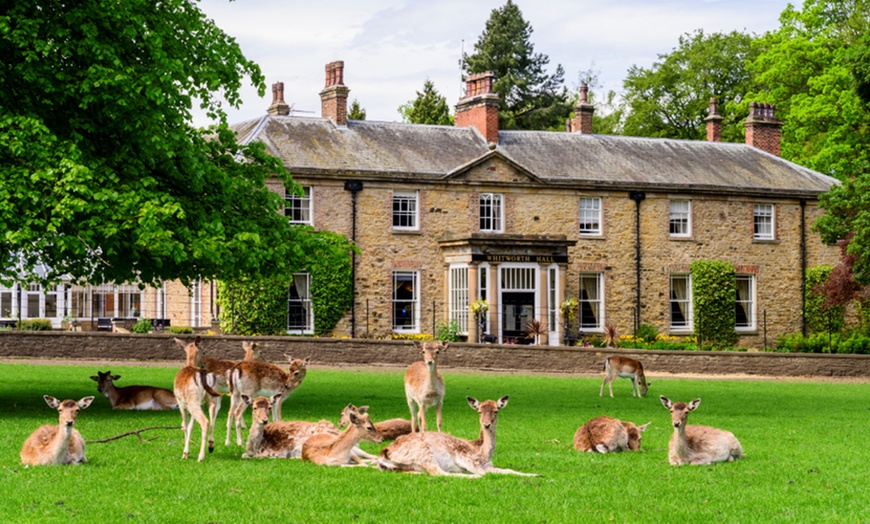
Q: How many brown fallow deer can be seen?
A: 13